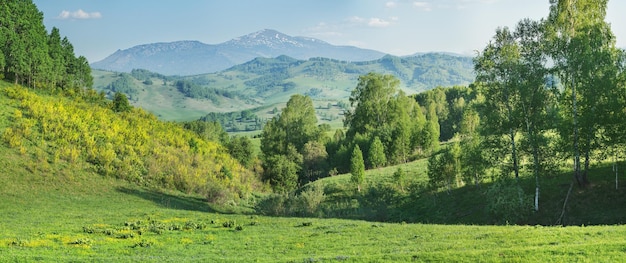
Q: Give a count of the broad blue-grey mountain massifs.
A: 1